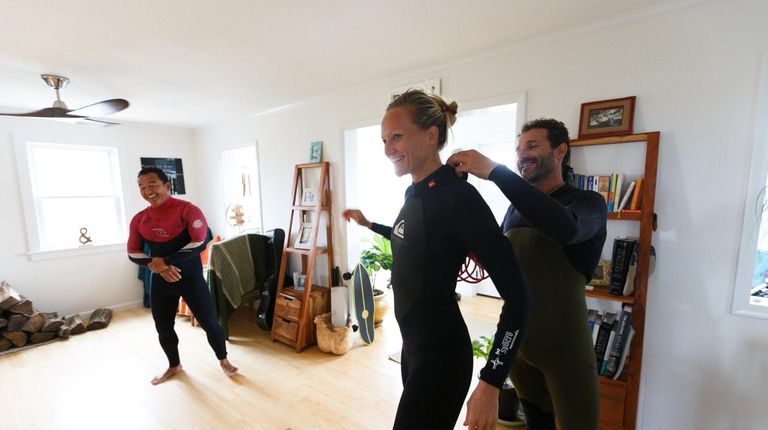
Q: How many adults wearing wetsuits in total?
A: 3